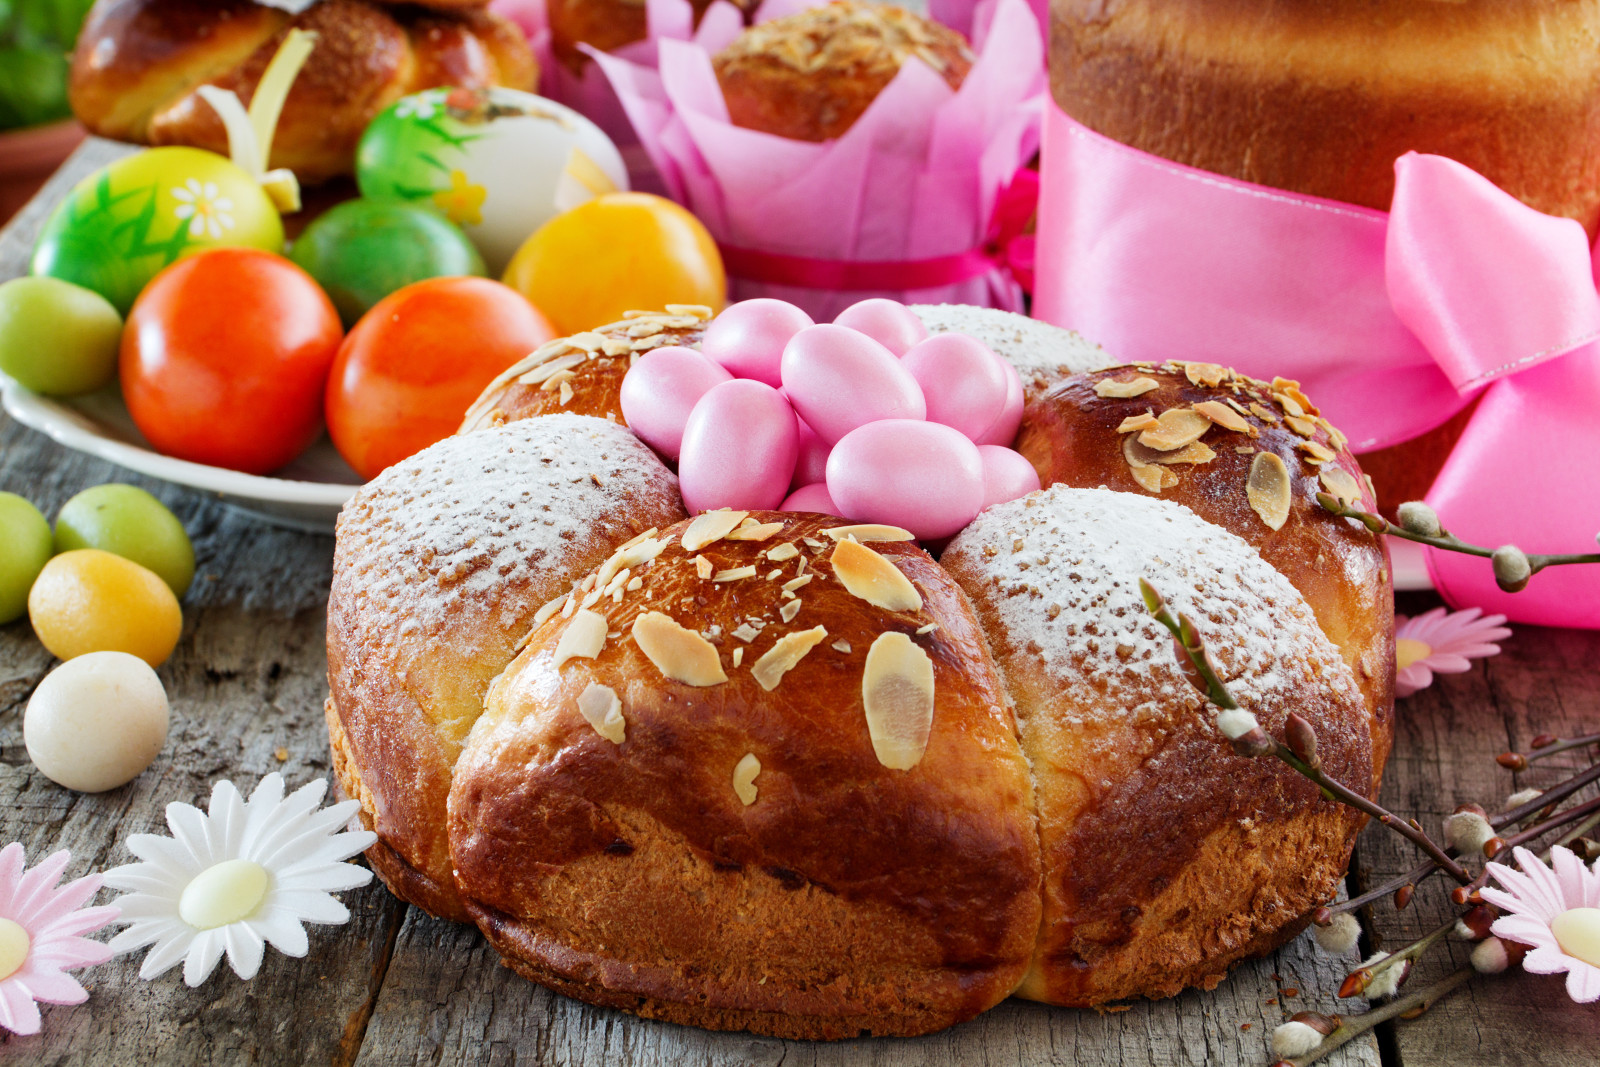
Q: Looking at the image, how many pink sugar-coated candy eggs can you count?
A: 11